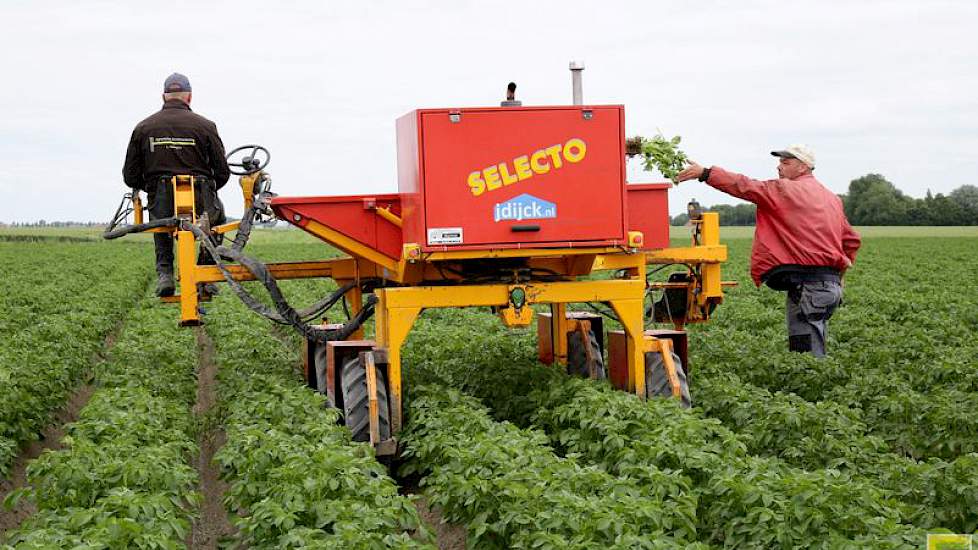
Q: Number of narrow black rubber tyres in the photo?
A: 4